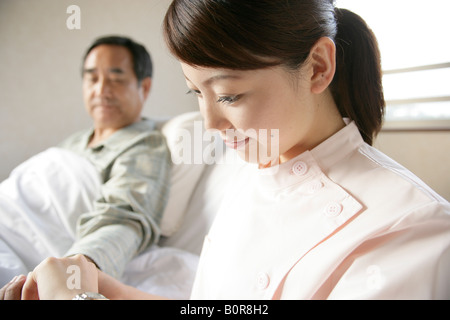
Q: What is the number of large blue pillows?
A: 0